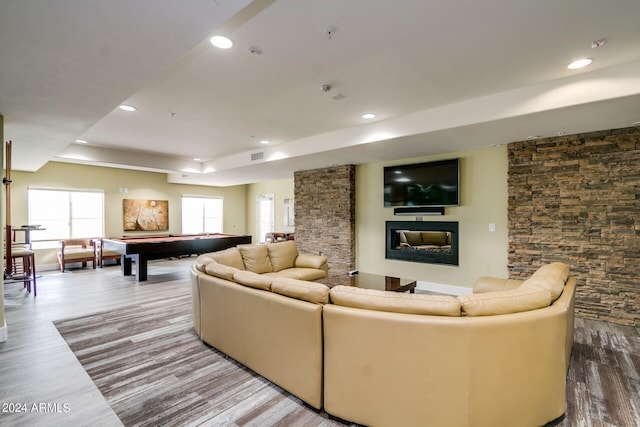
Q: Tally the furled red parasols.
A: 0